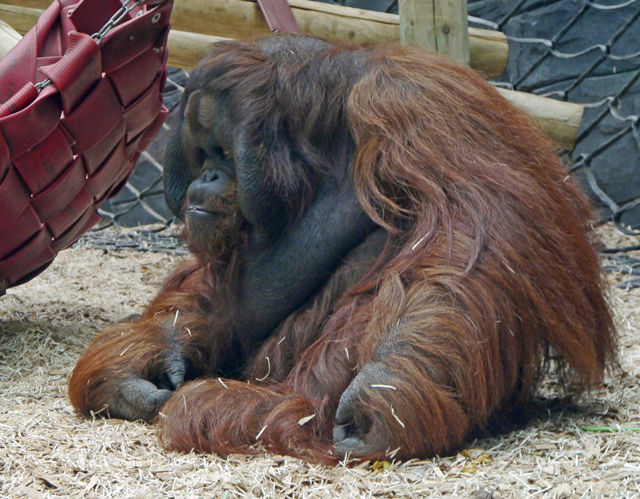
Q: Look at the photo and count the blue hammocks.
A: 0